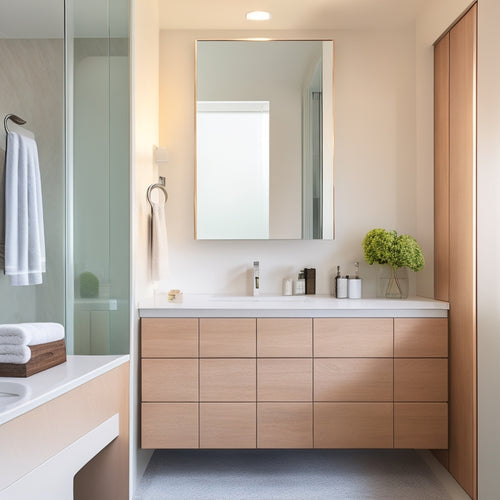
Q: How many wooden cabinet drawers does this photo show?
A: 15